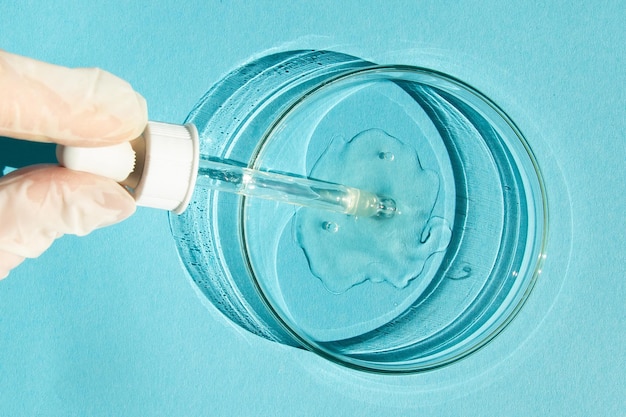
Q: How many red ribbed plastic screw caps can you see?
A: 0